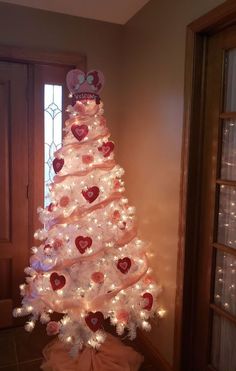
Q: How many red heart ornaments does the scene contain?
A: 9